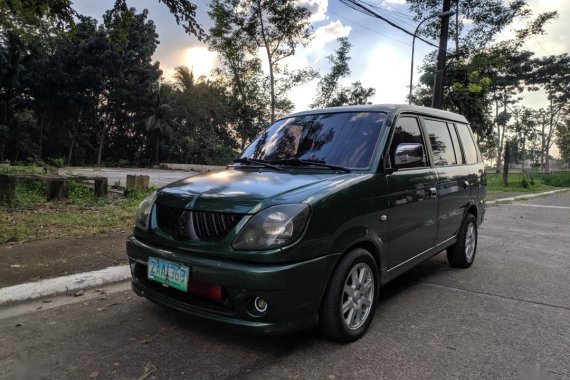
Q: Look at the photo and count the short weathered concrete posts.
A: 4